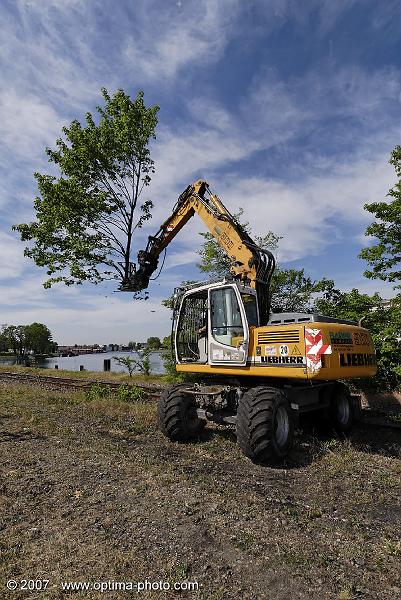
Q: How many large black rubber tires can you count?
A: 3